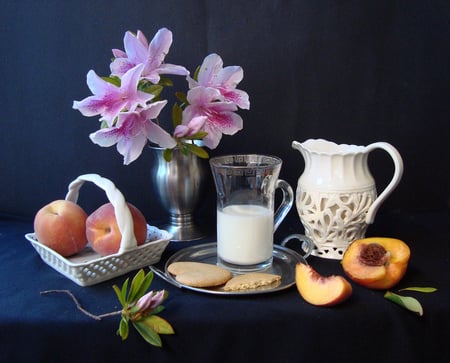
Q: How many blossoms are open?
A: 5